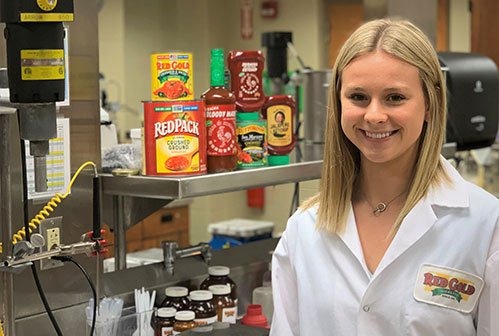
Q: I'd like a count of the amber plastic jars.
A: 6